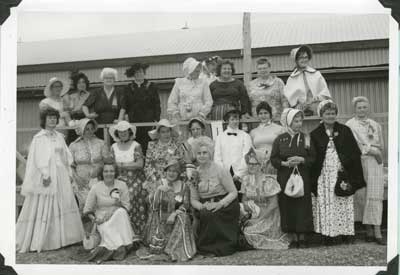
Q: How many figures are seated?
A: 4